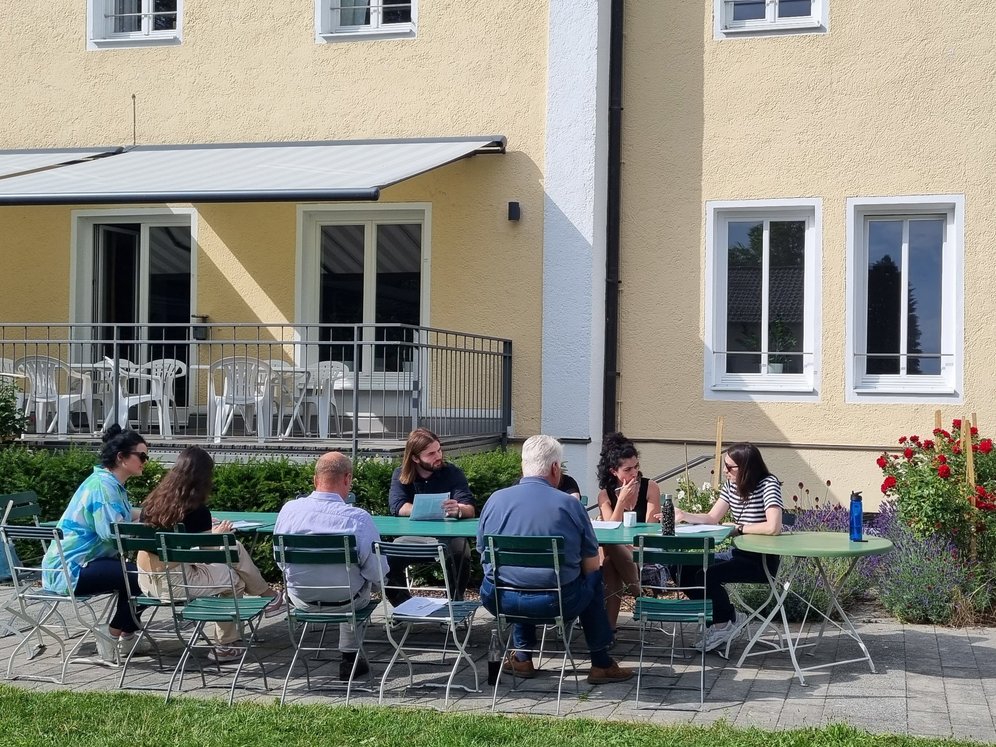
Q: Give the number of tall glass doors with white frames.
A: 2